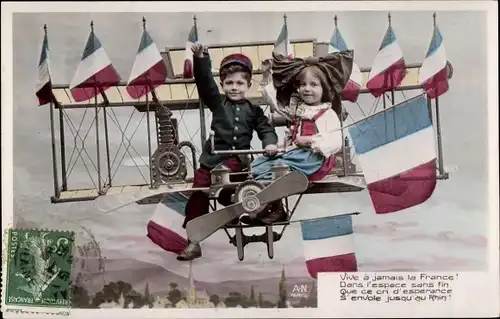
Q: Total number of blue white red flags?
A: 11